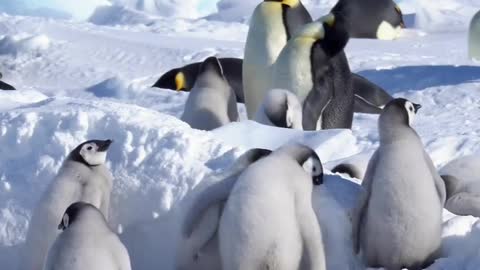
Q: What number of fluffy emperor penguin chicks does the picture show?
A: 9